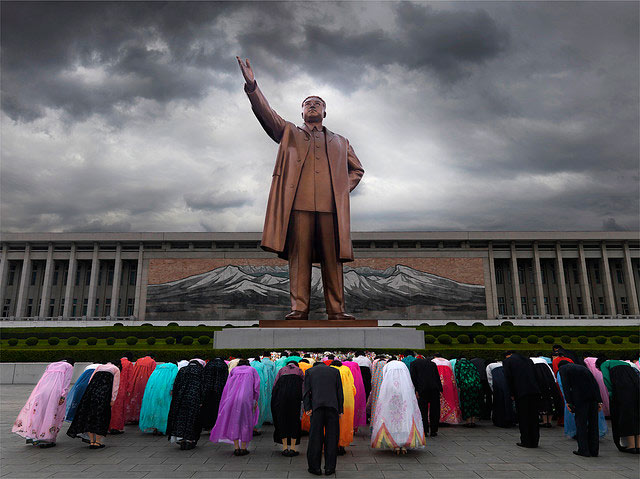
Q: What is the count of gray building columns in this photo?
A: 14